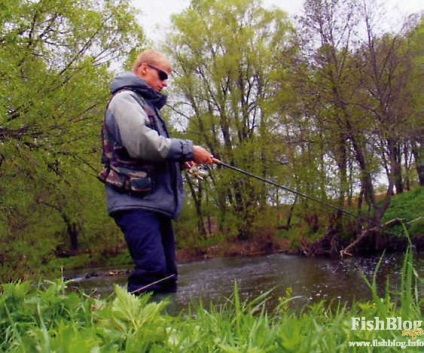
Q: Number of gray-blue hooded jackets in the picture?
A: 1